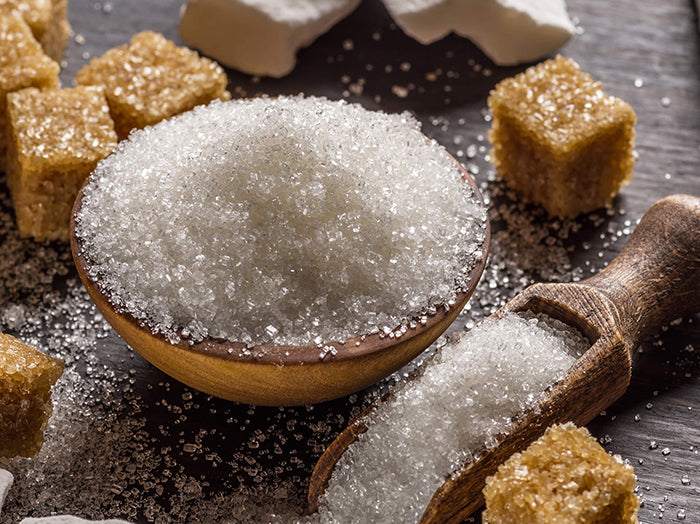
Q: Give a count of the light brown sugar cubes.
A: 7